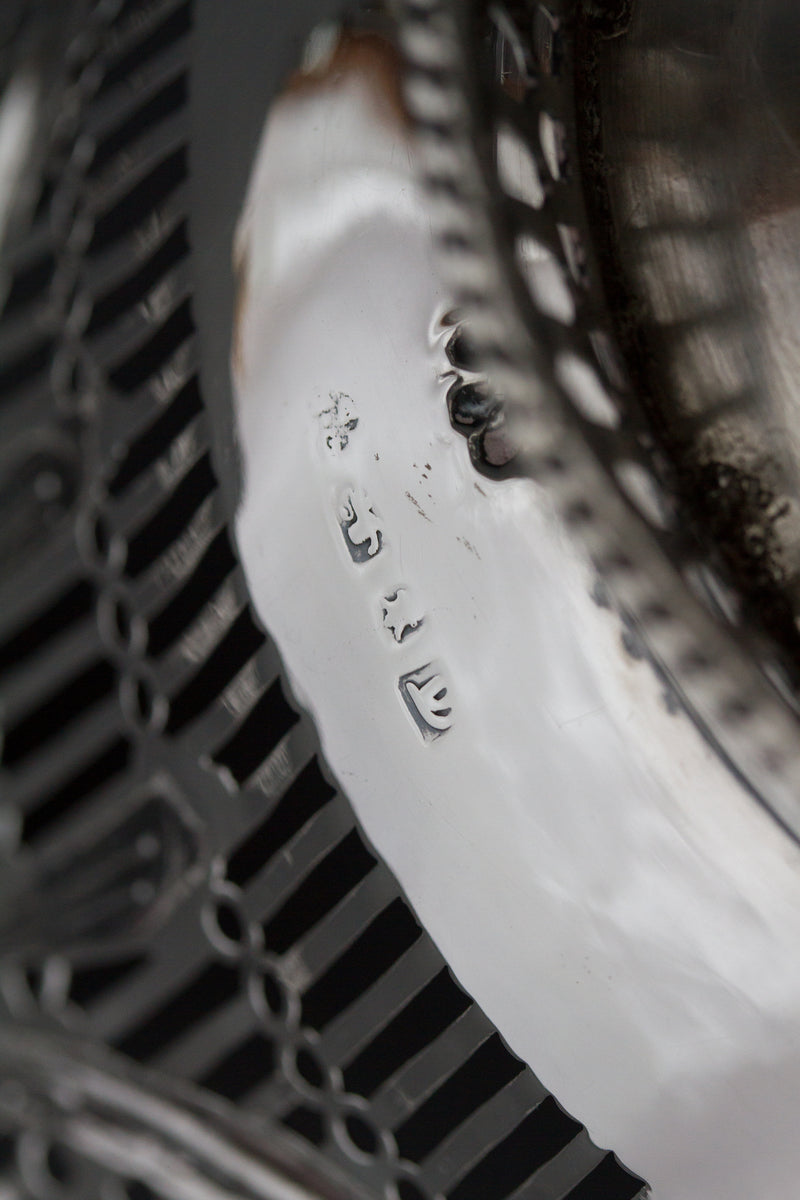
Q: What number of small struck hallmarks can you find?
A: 4